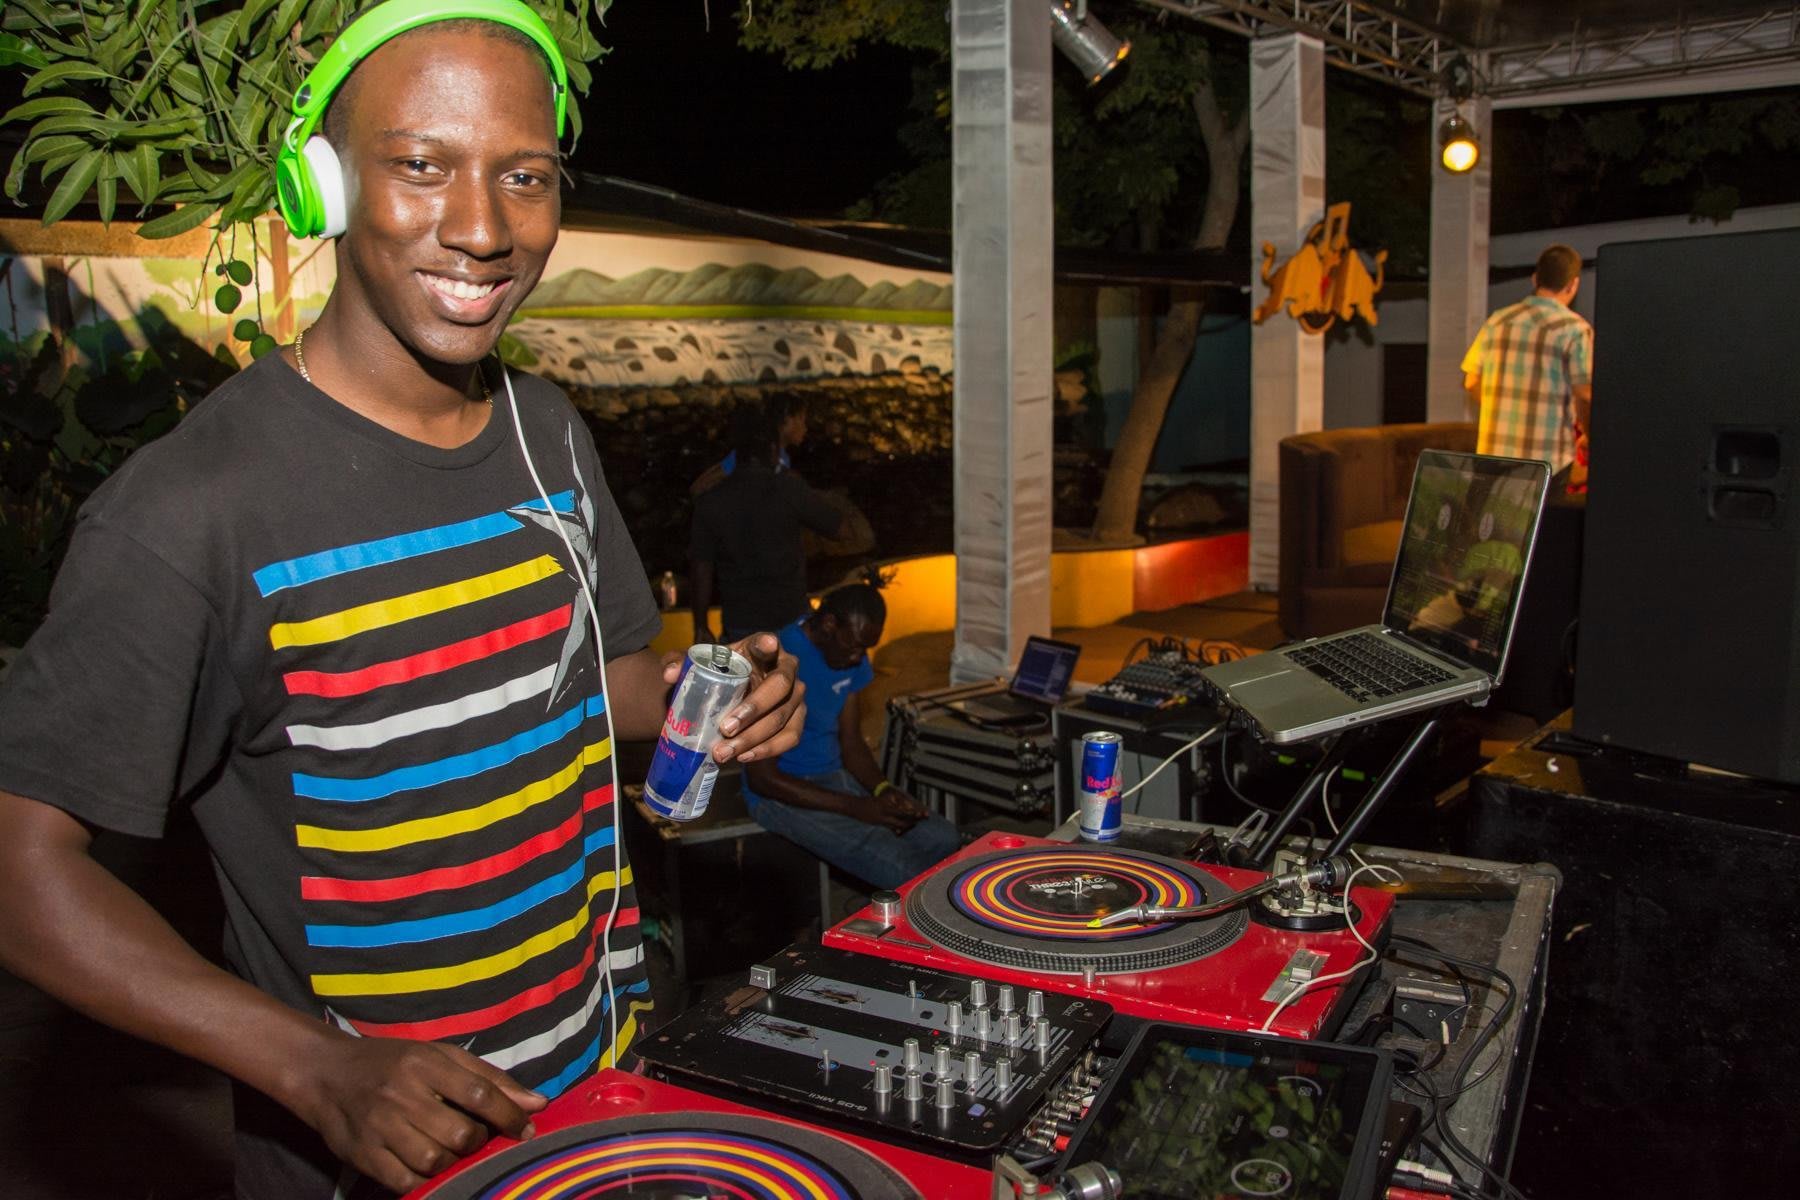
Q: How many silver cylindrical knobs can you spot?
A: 14